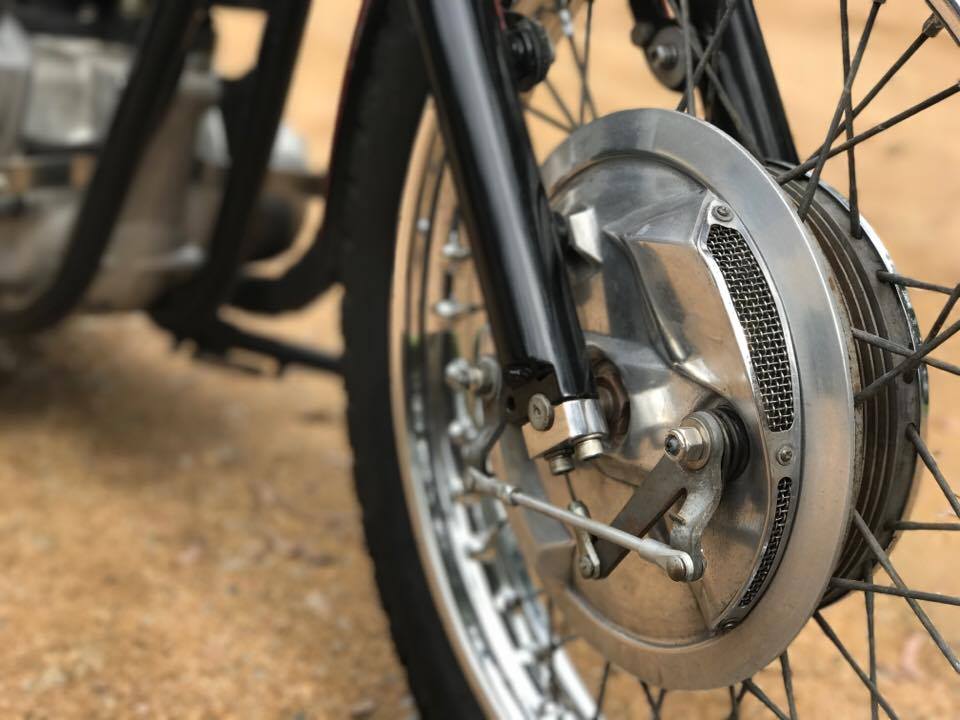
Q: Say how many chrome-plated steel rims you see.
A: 1